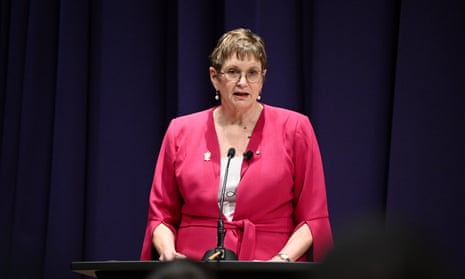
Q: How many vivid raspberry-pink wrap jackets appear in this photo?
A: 1